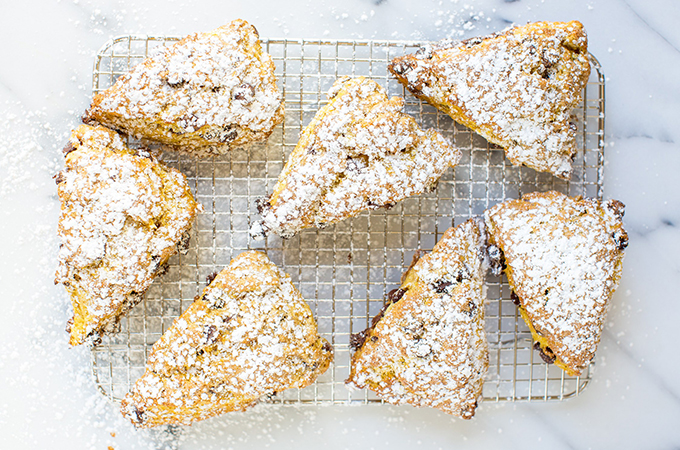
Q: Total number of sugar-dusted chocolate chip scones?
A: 7